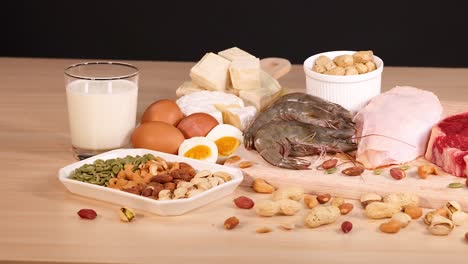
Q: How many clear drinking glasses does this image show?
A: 1